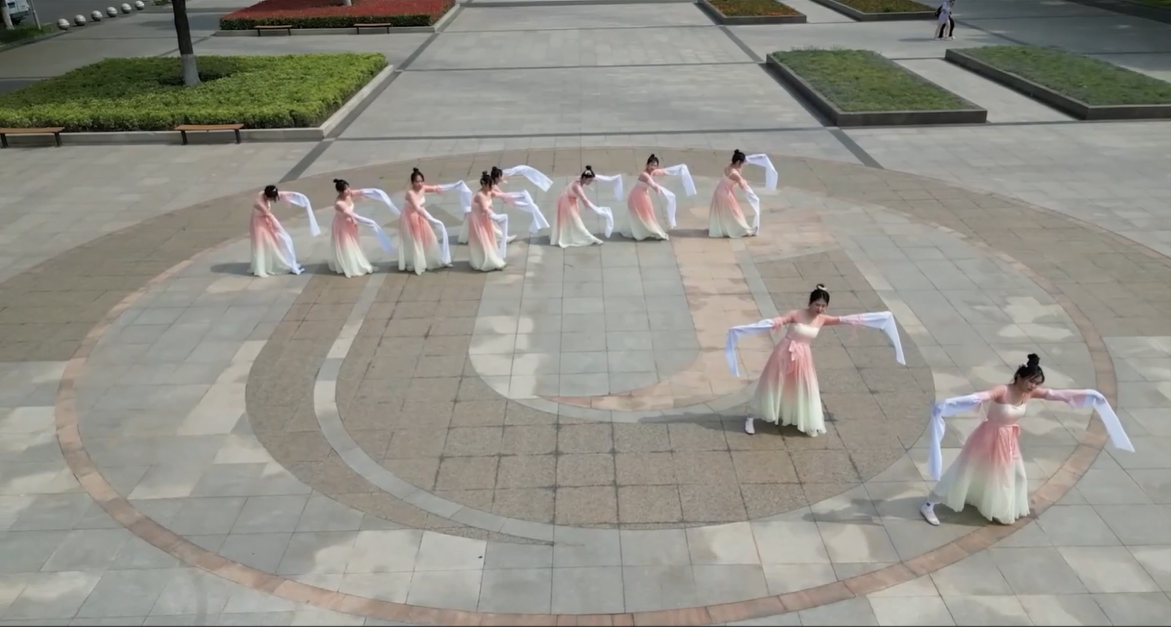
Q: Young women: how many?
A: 10